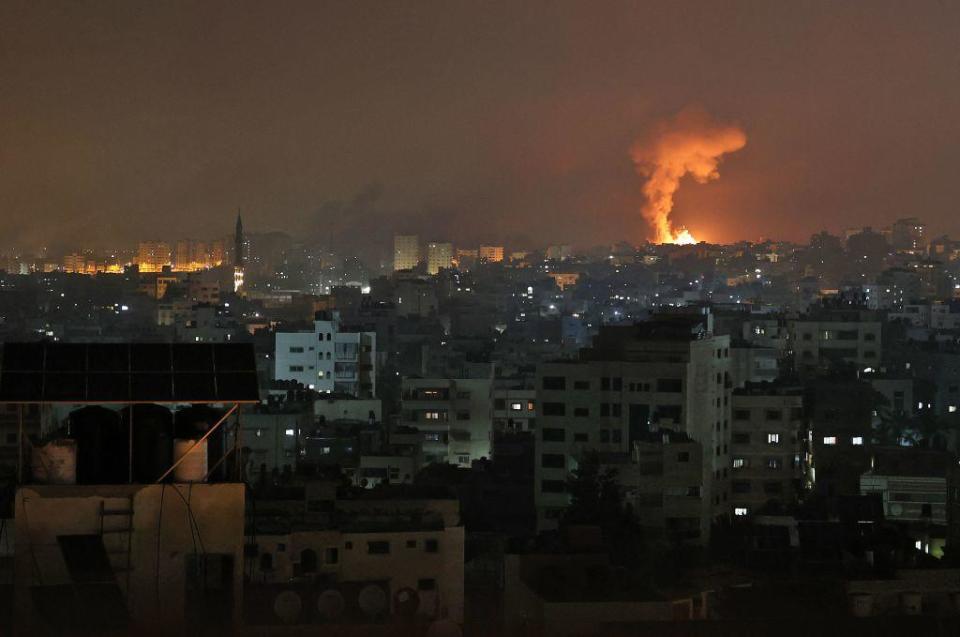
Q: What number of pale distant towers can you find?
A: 2